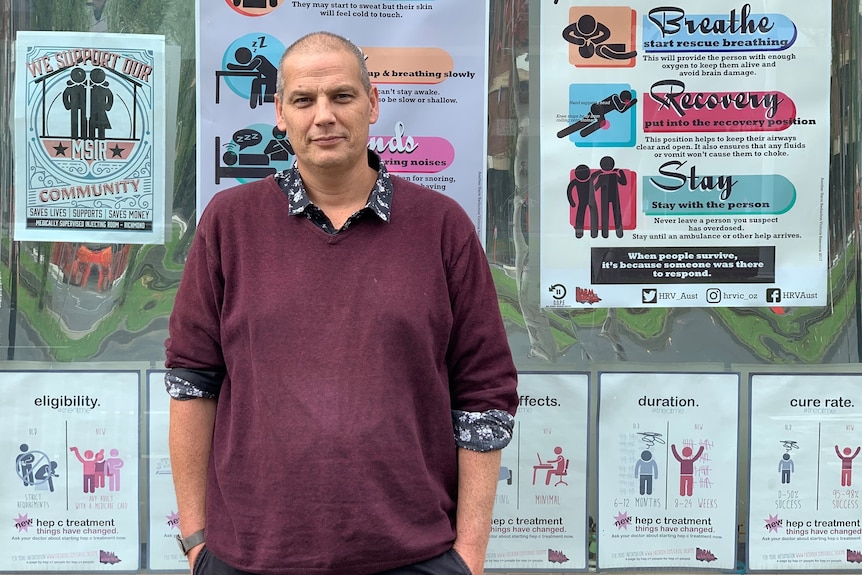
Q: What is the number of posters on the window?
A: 8